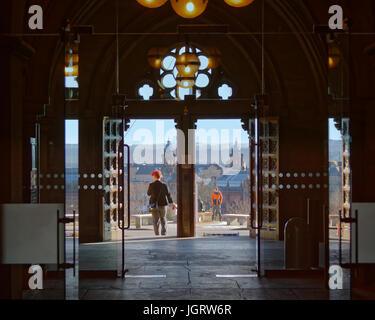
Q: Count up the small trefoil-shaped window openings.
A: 2